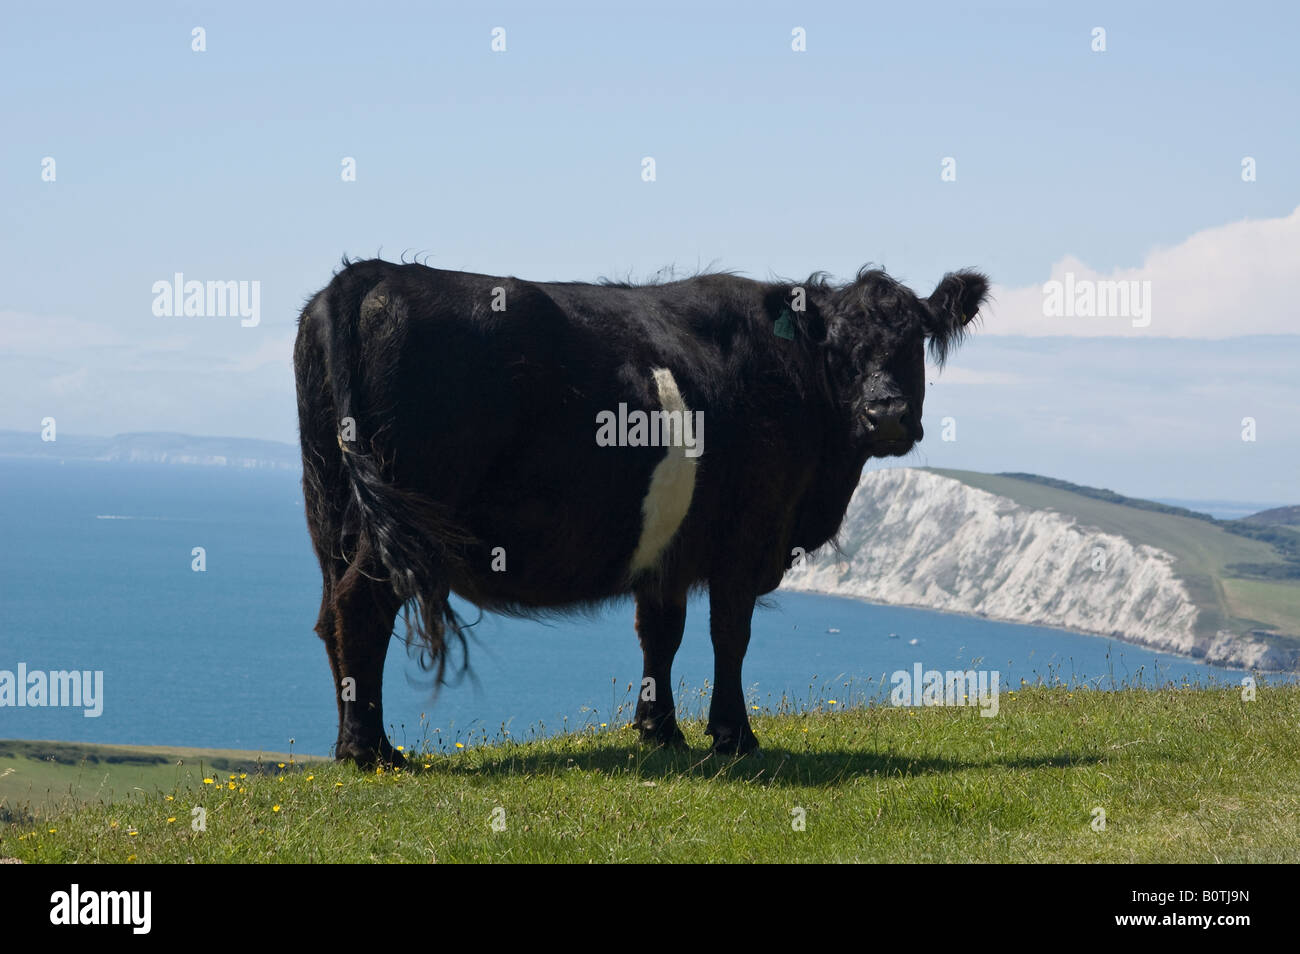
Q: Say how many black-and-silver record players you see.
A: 0